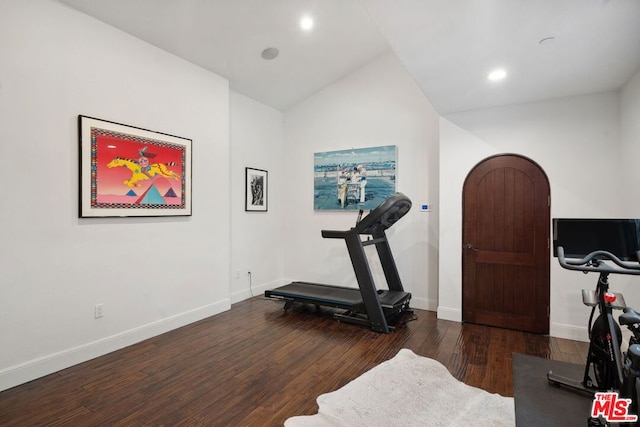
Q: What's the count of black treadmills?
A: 1